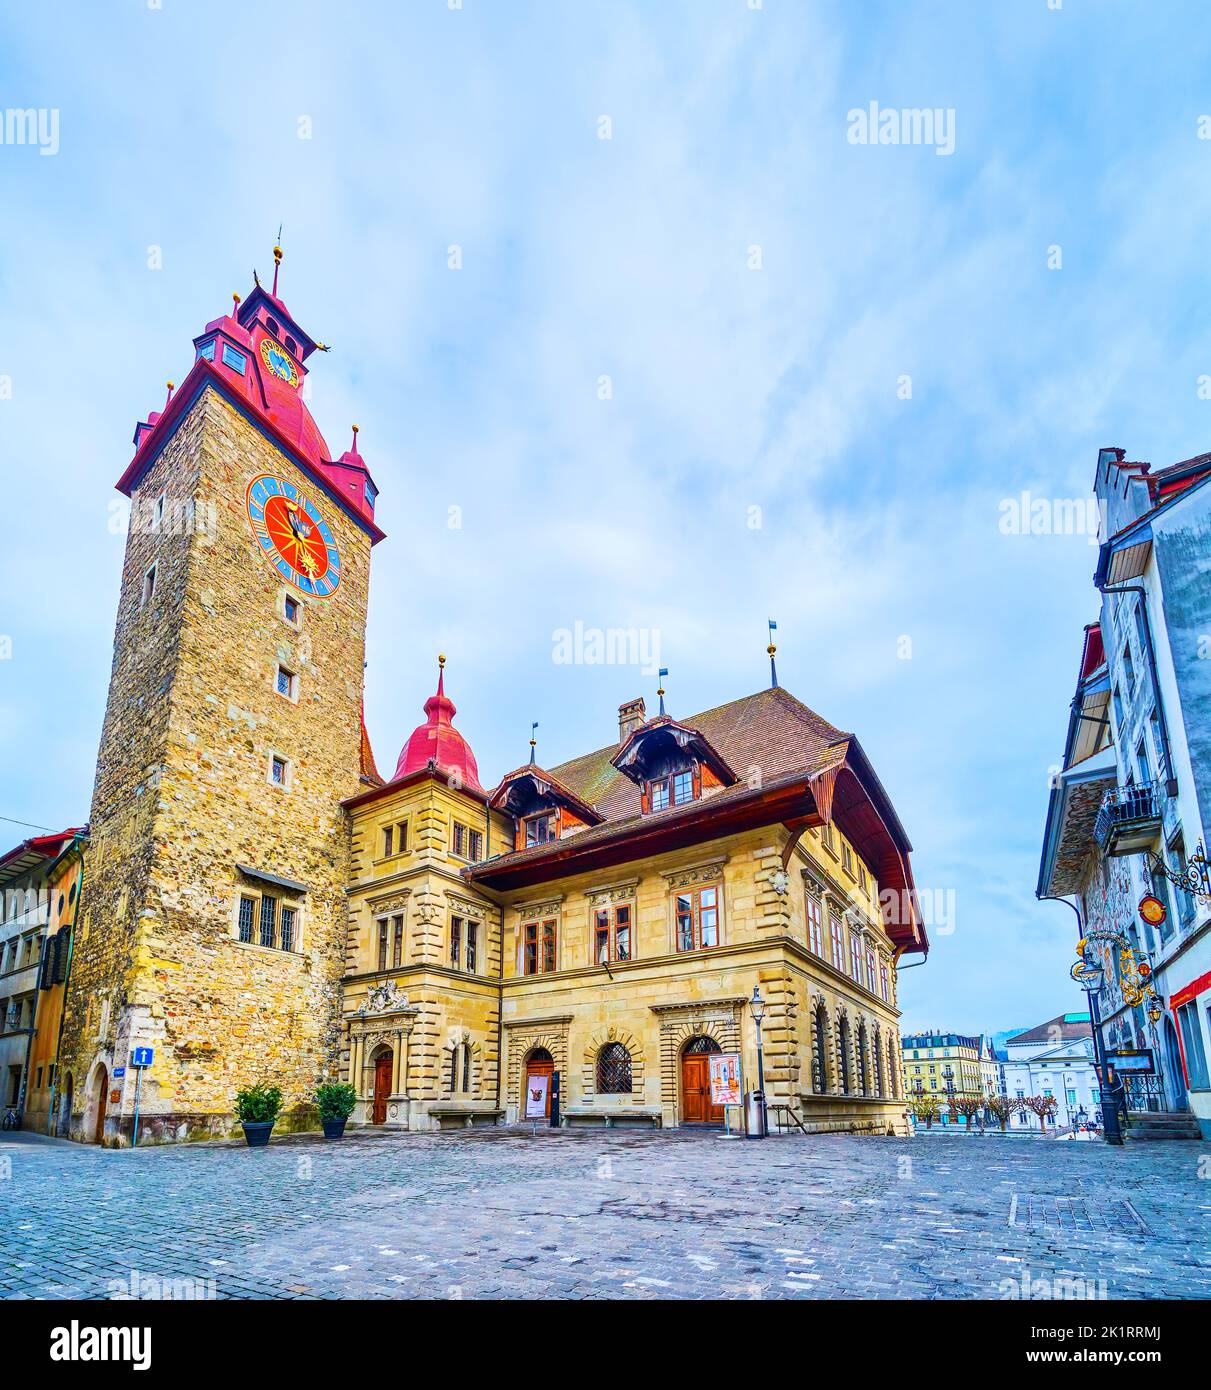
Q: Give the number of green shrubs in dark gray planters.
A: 2